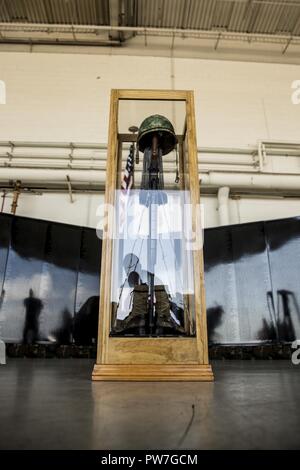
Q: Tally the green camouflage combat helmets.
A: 1